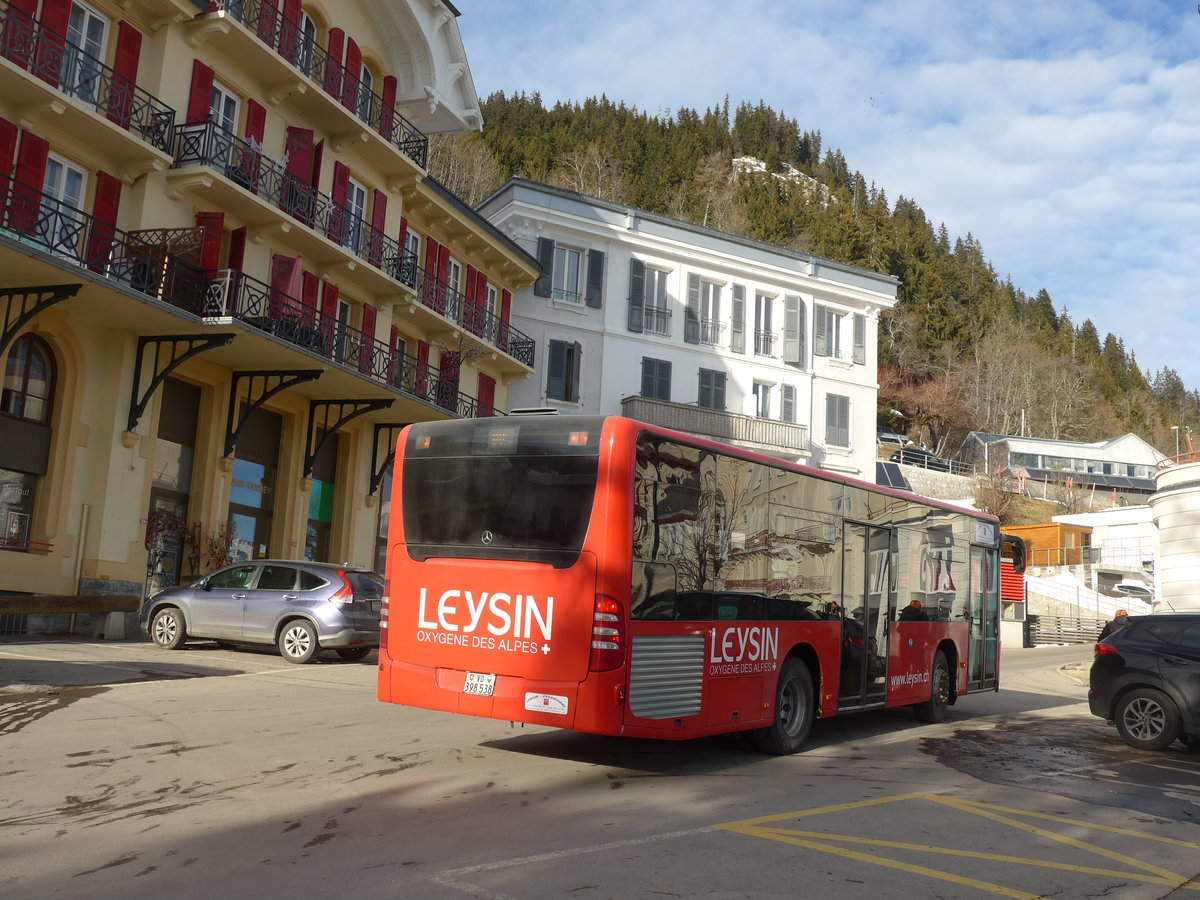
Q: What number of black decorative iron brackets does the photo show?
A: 5